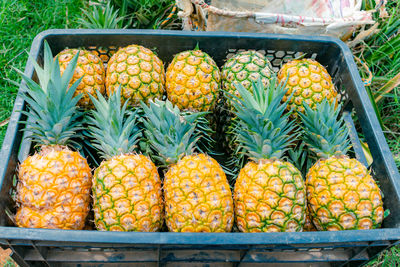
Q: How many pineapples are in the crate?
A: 10